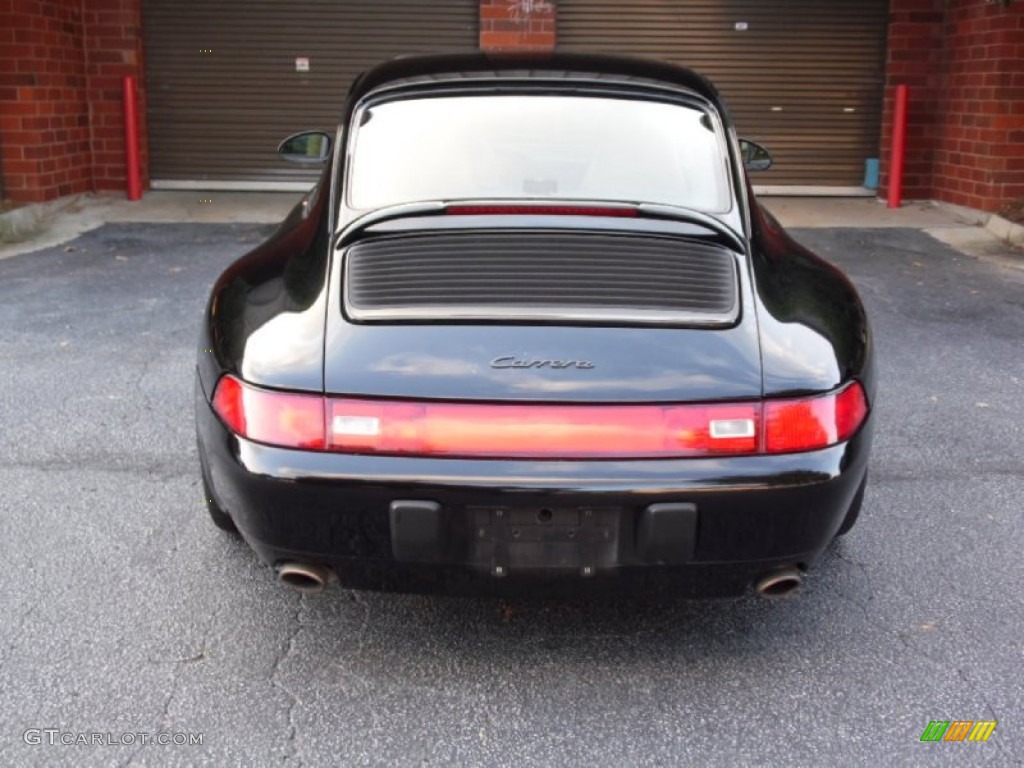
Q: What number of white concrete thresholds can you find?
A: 2